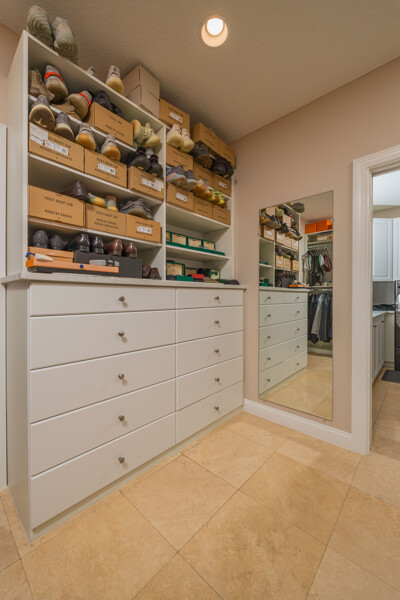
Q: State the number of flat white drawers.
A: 10